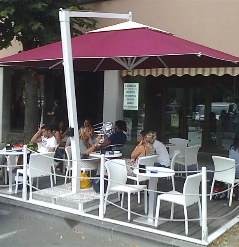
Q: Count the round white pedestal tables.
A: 3